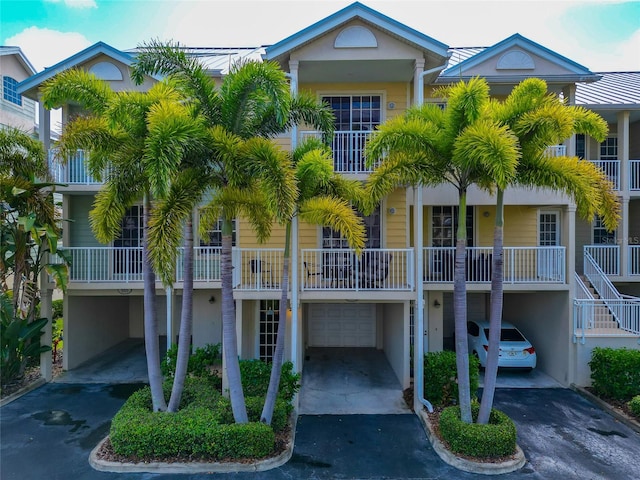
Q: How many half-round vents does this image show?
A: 3